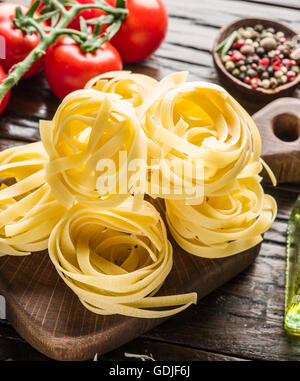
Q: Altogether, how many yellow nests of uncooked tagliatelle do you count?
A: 6